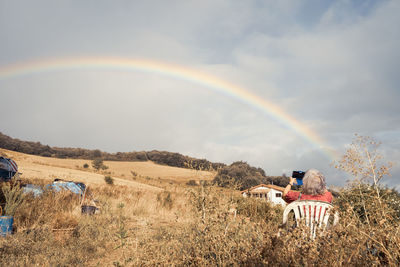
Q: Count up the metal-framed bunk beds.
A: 0